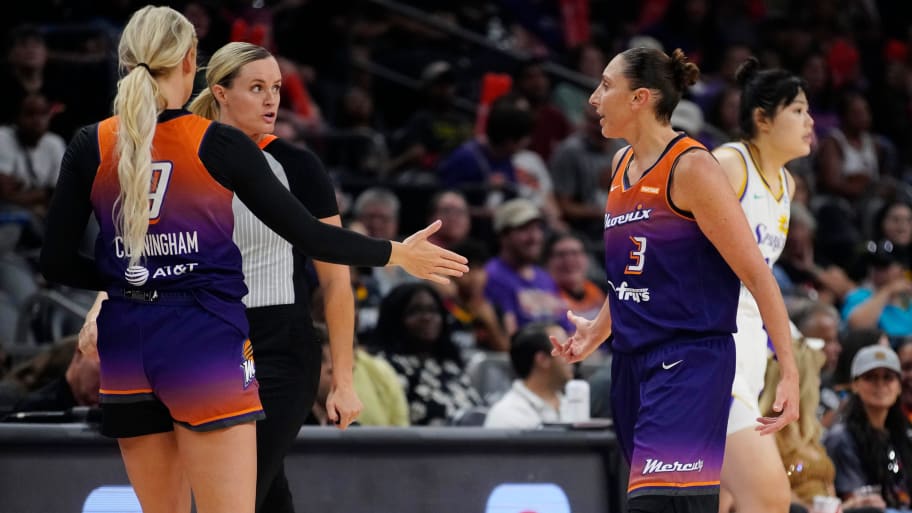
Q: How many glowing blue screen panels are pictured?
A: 2